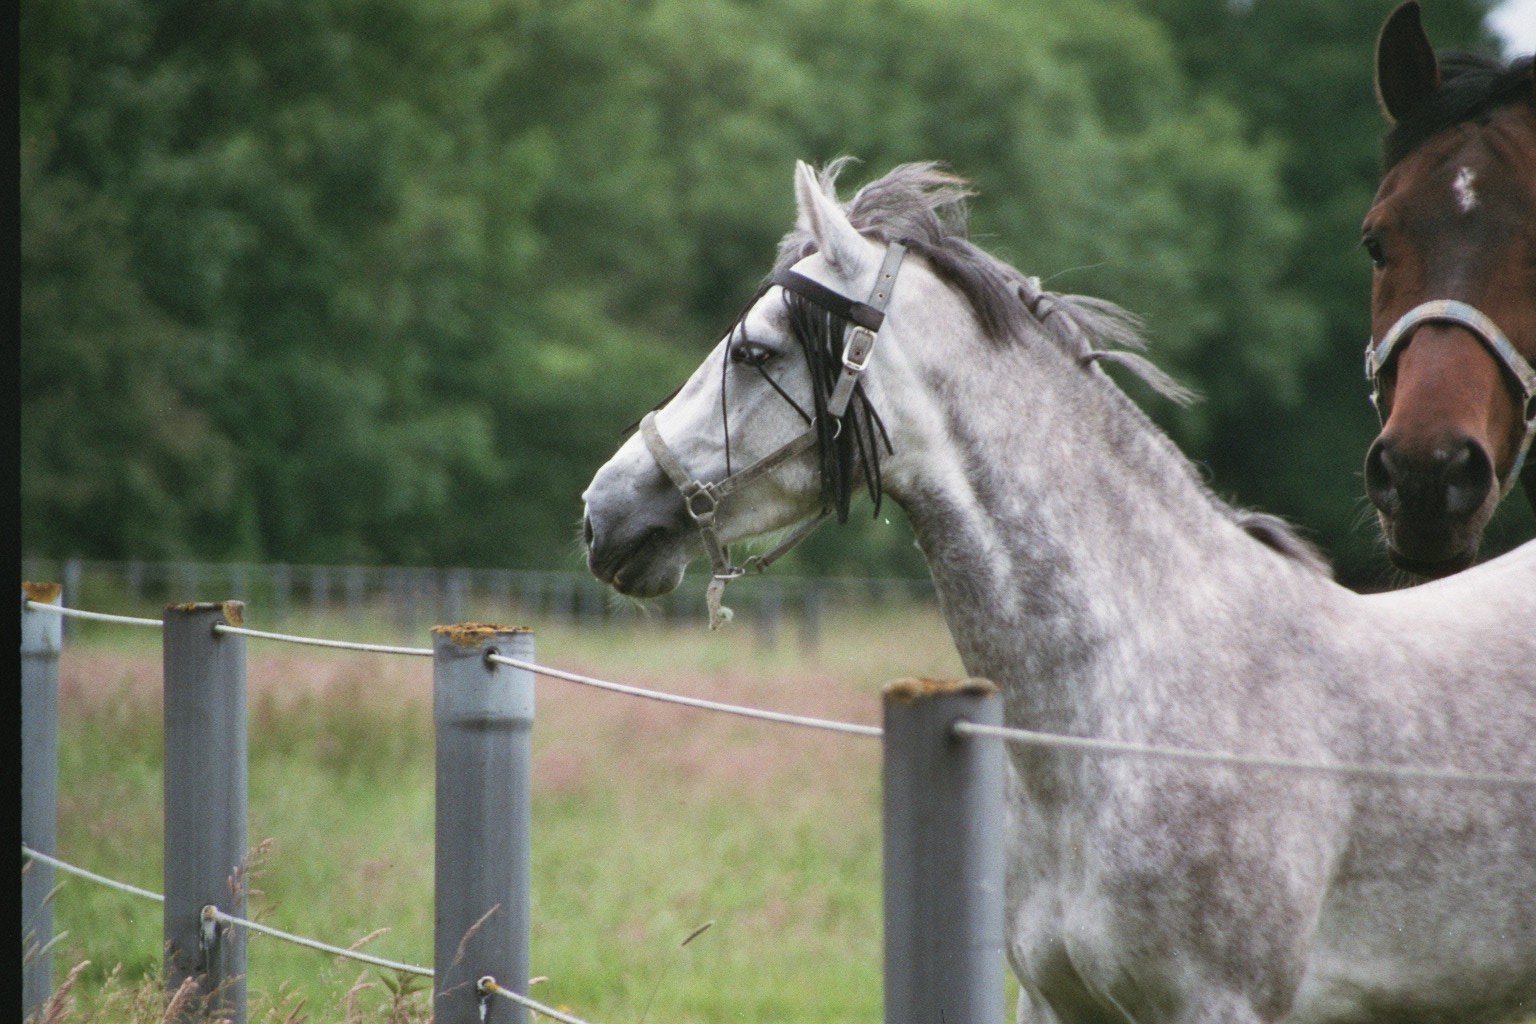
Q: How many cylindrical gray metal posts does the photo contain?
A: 4